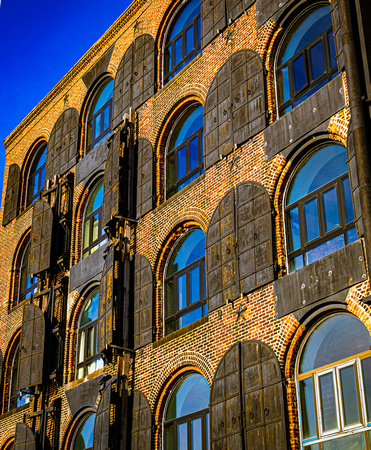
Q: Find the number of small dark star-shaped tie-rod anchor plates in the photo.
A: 5